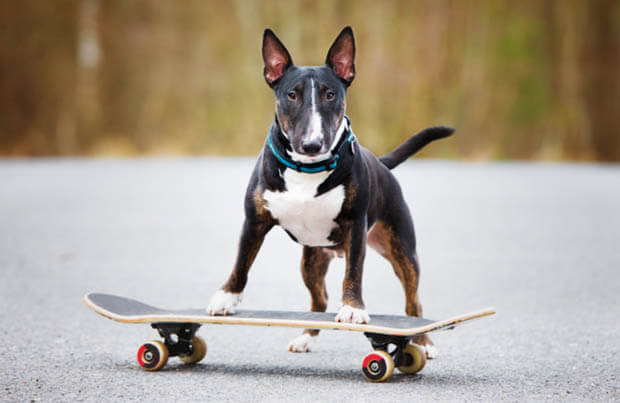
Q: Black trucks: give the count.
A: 2